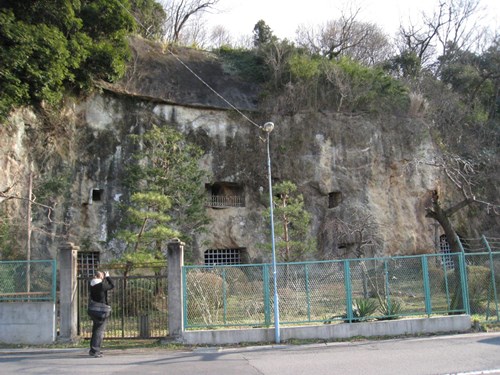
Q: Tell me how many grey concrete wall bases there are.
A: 2